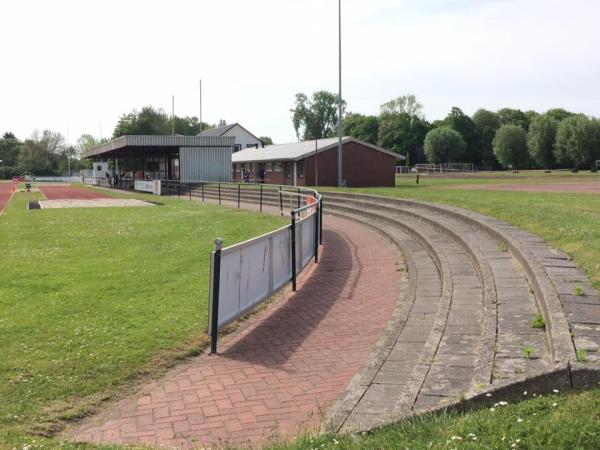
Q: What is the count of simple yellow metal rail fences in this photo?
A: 0